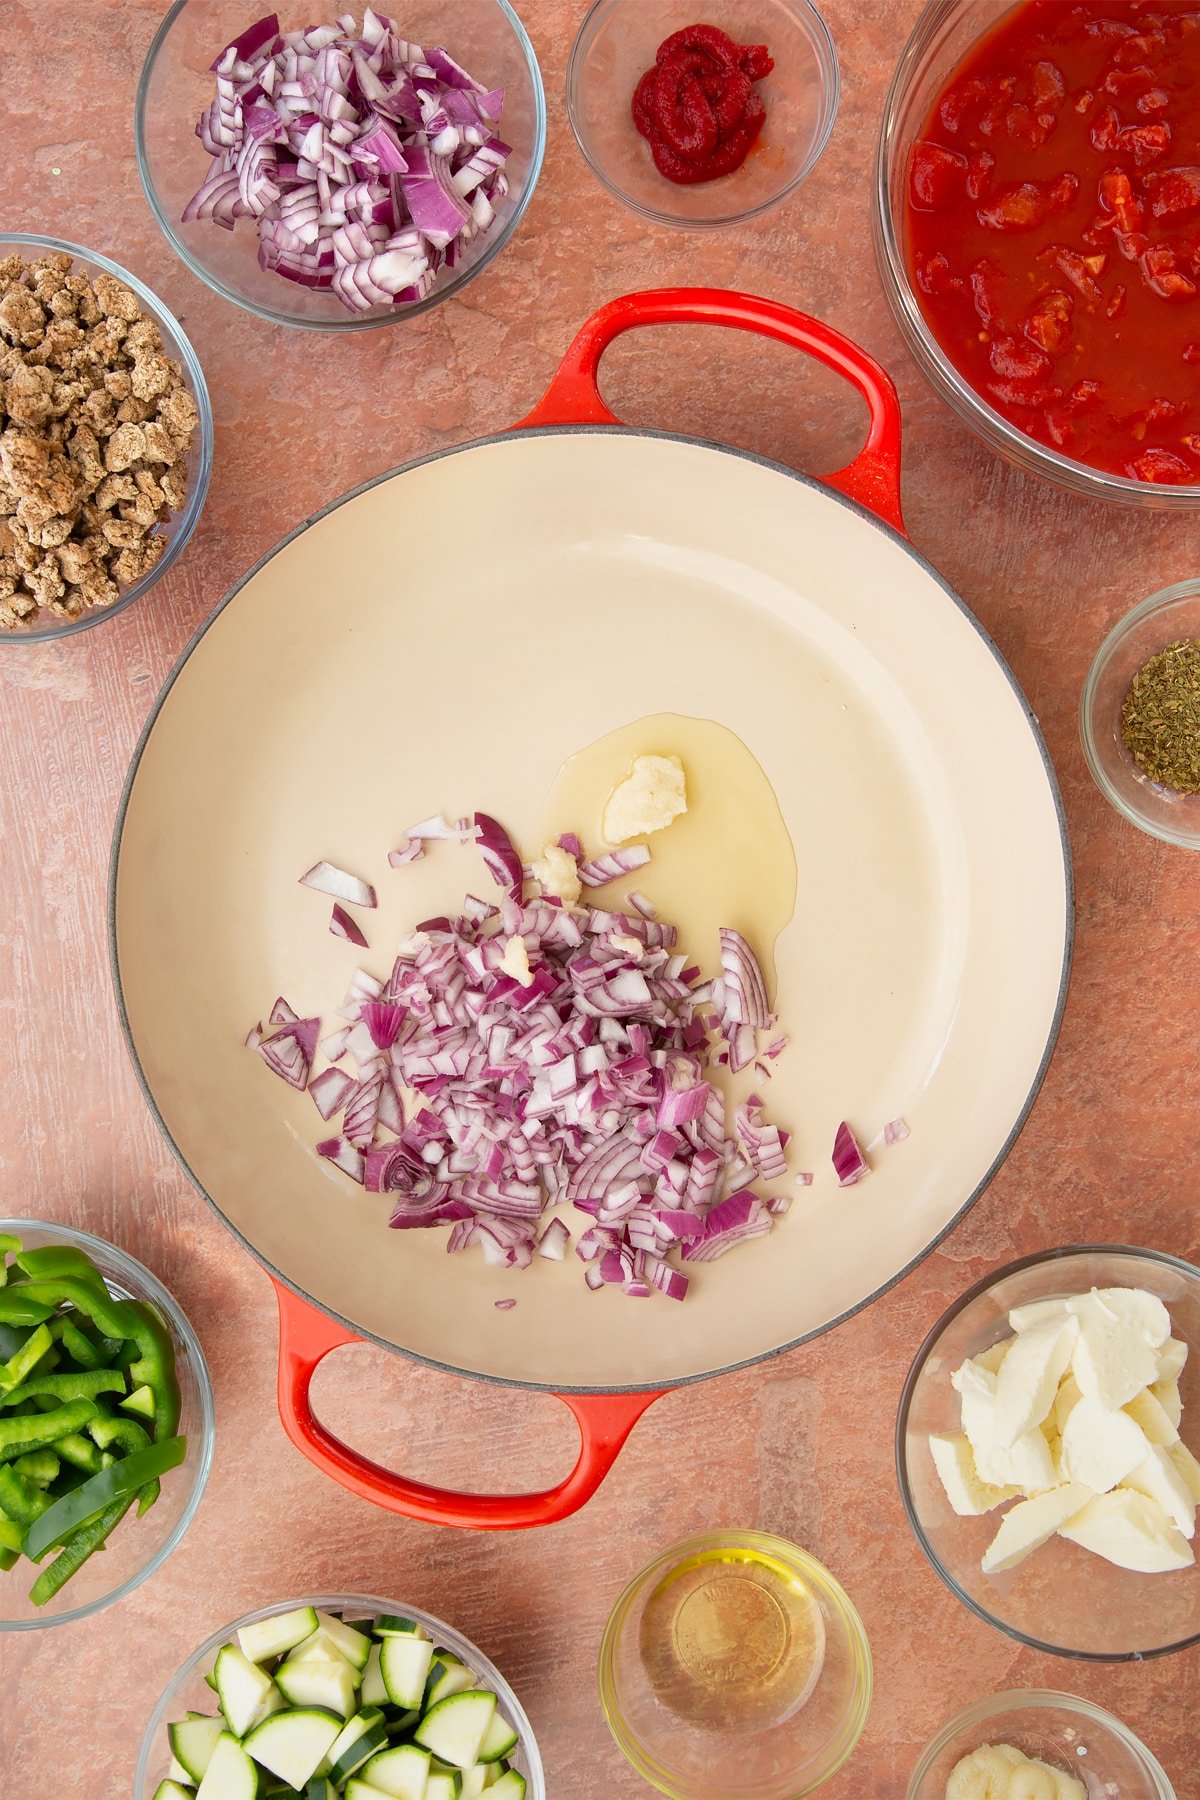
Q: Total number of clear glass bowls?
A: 10